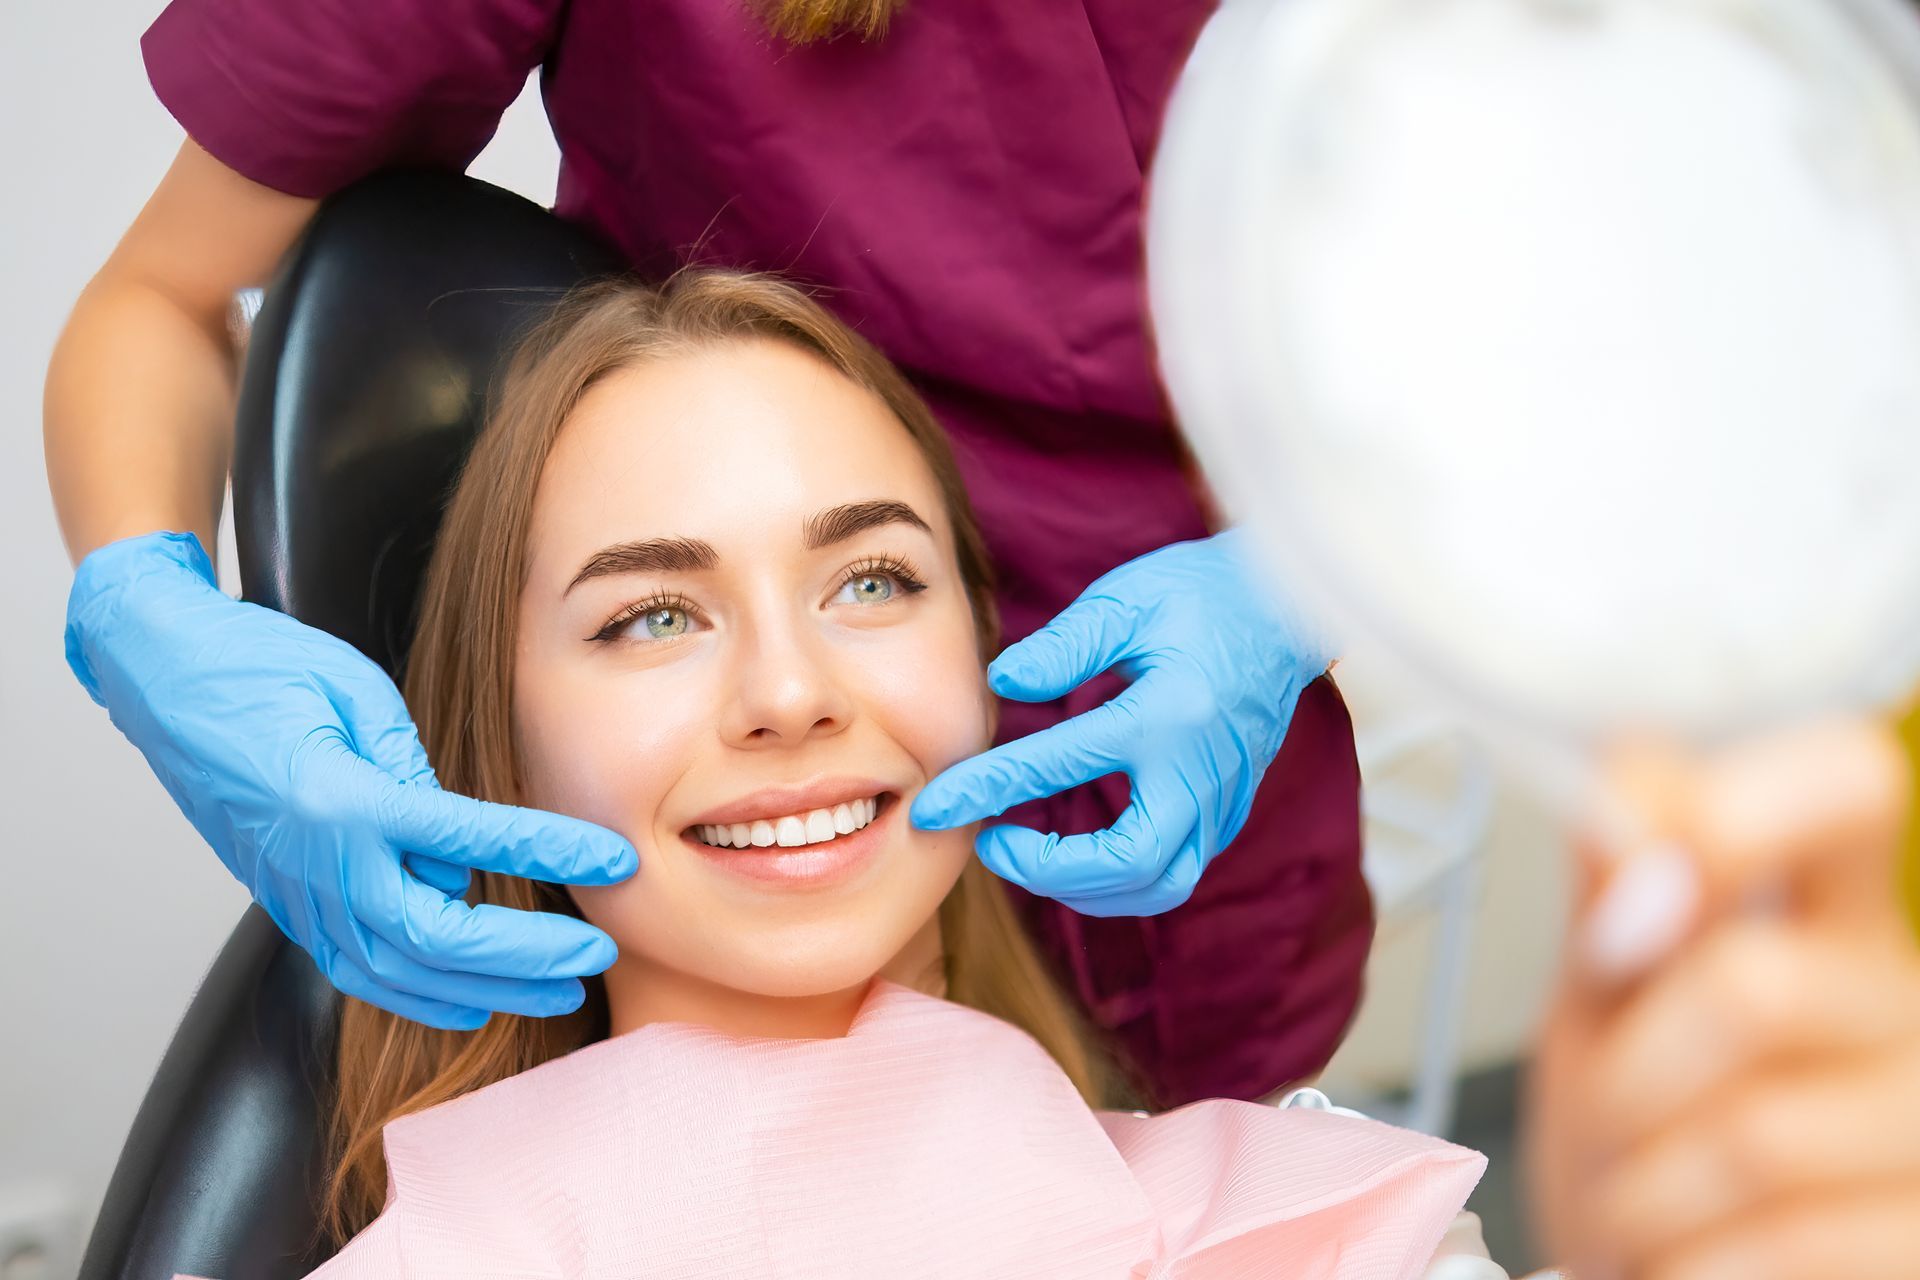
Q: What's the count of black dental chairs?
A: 1